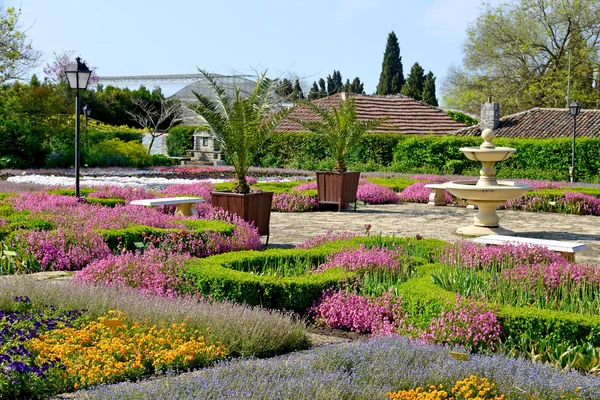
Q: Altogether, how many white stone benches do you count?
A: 3